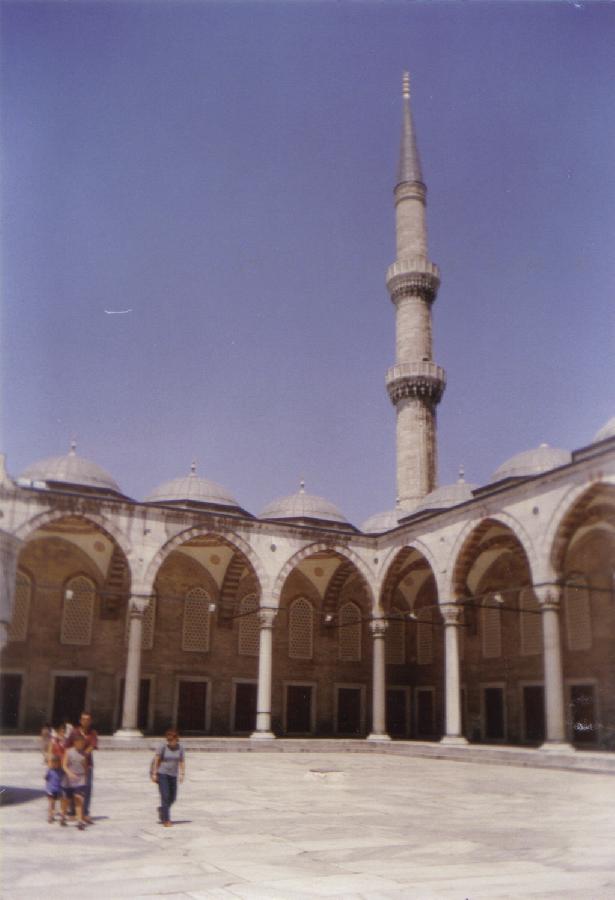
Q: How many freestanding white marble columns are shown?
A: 5